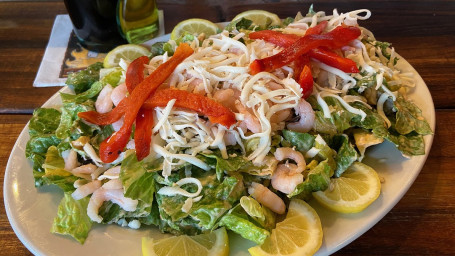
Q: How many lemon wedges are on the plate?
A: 6